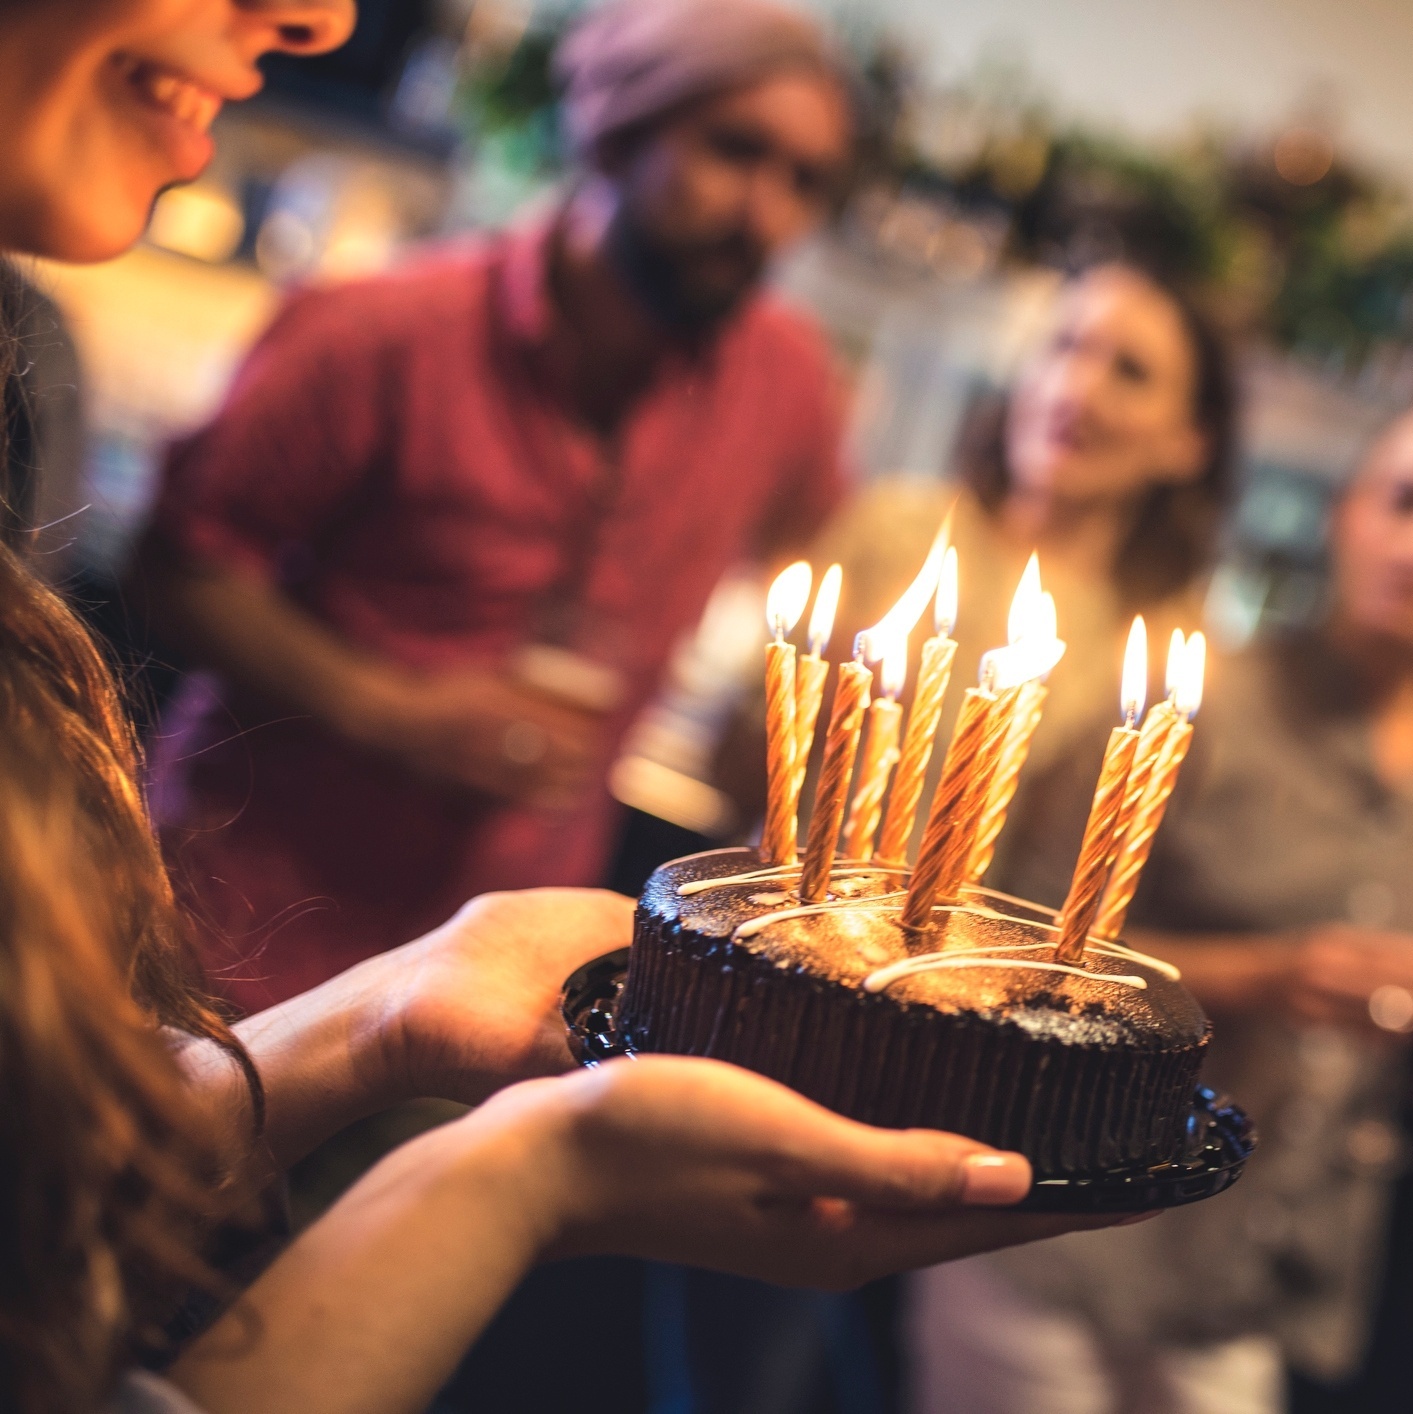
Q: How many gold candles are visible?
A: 11